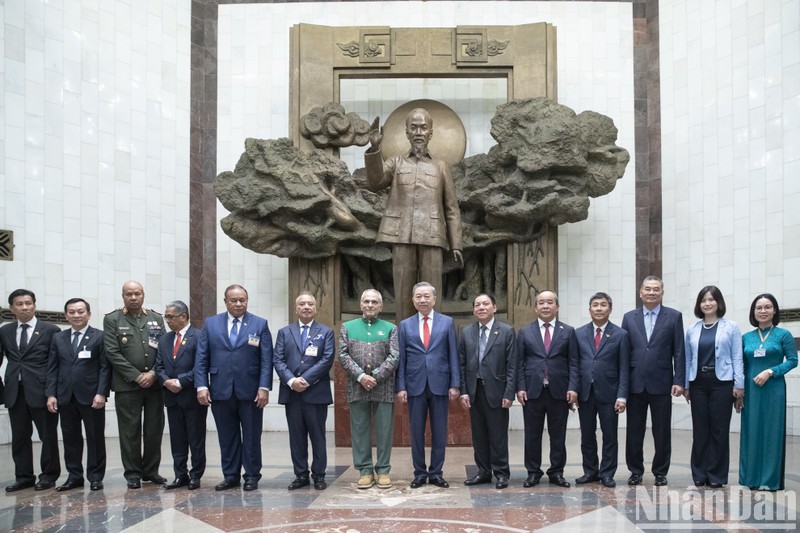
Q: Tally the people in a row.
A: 14